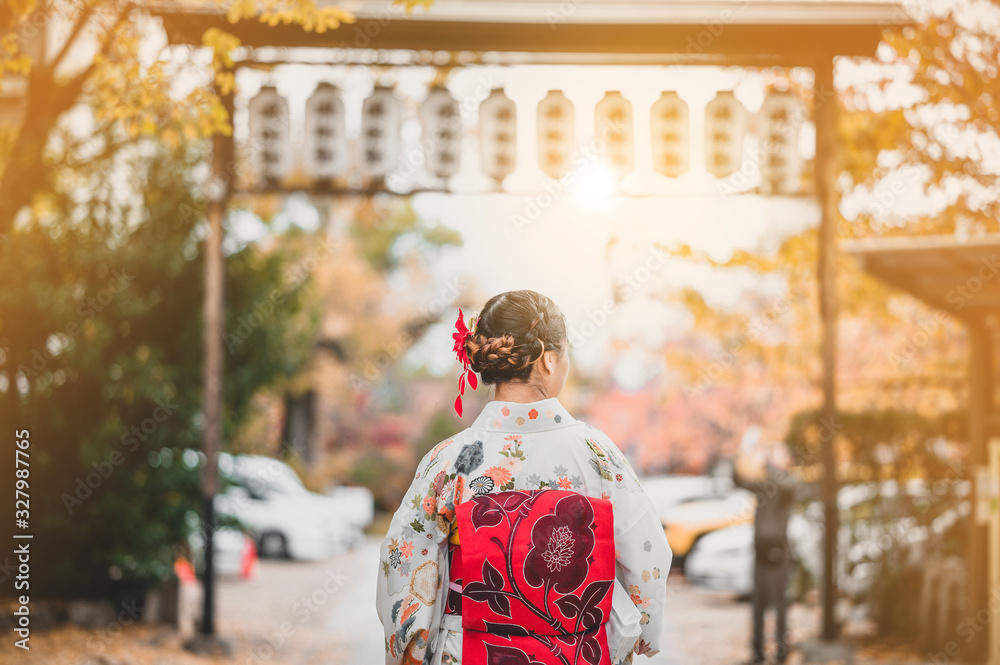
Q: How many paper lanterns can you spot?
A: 10